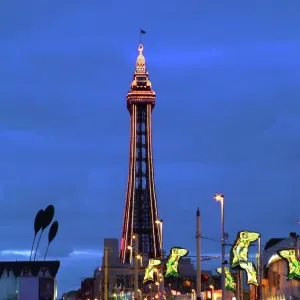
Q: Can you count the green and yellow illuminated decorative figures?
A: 5